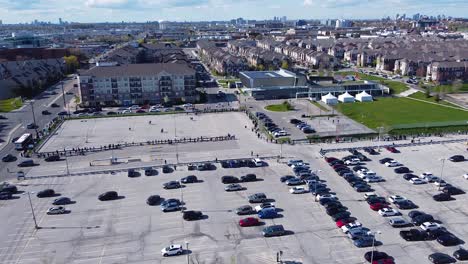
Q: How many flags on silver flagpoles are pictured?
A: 0